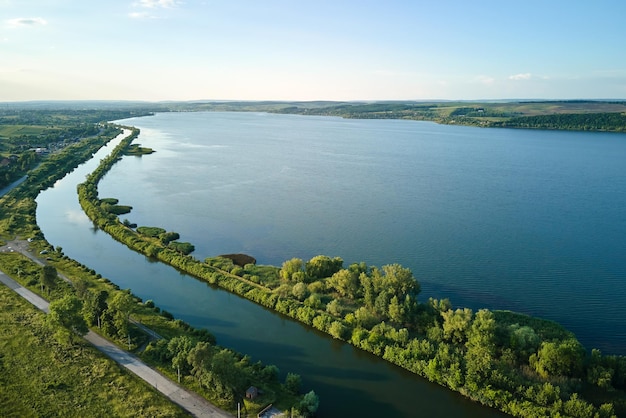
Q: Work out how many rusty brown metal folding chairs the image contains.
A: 0